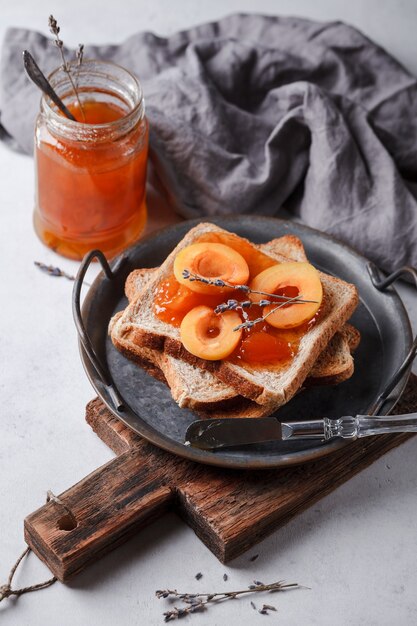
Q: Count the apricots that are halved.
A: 3